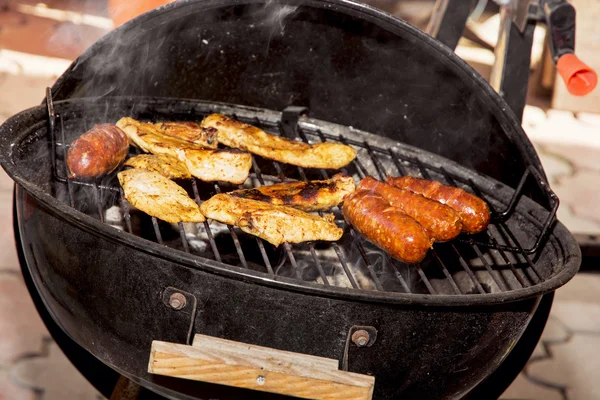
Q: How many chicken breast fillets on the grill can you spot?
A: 7